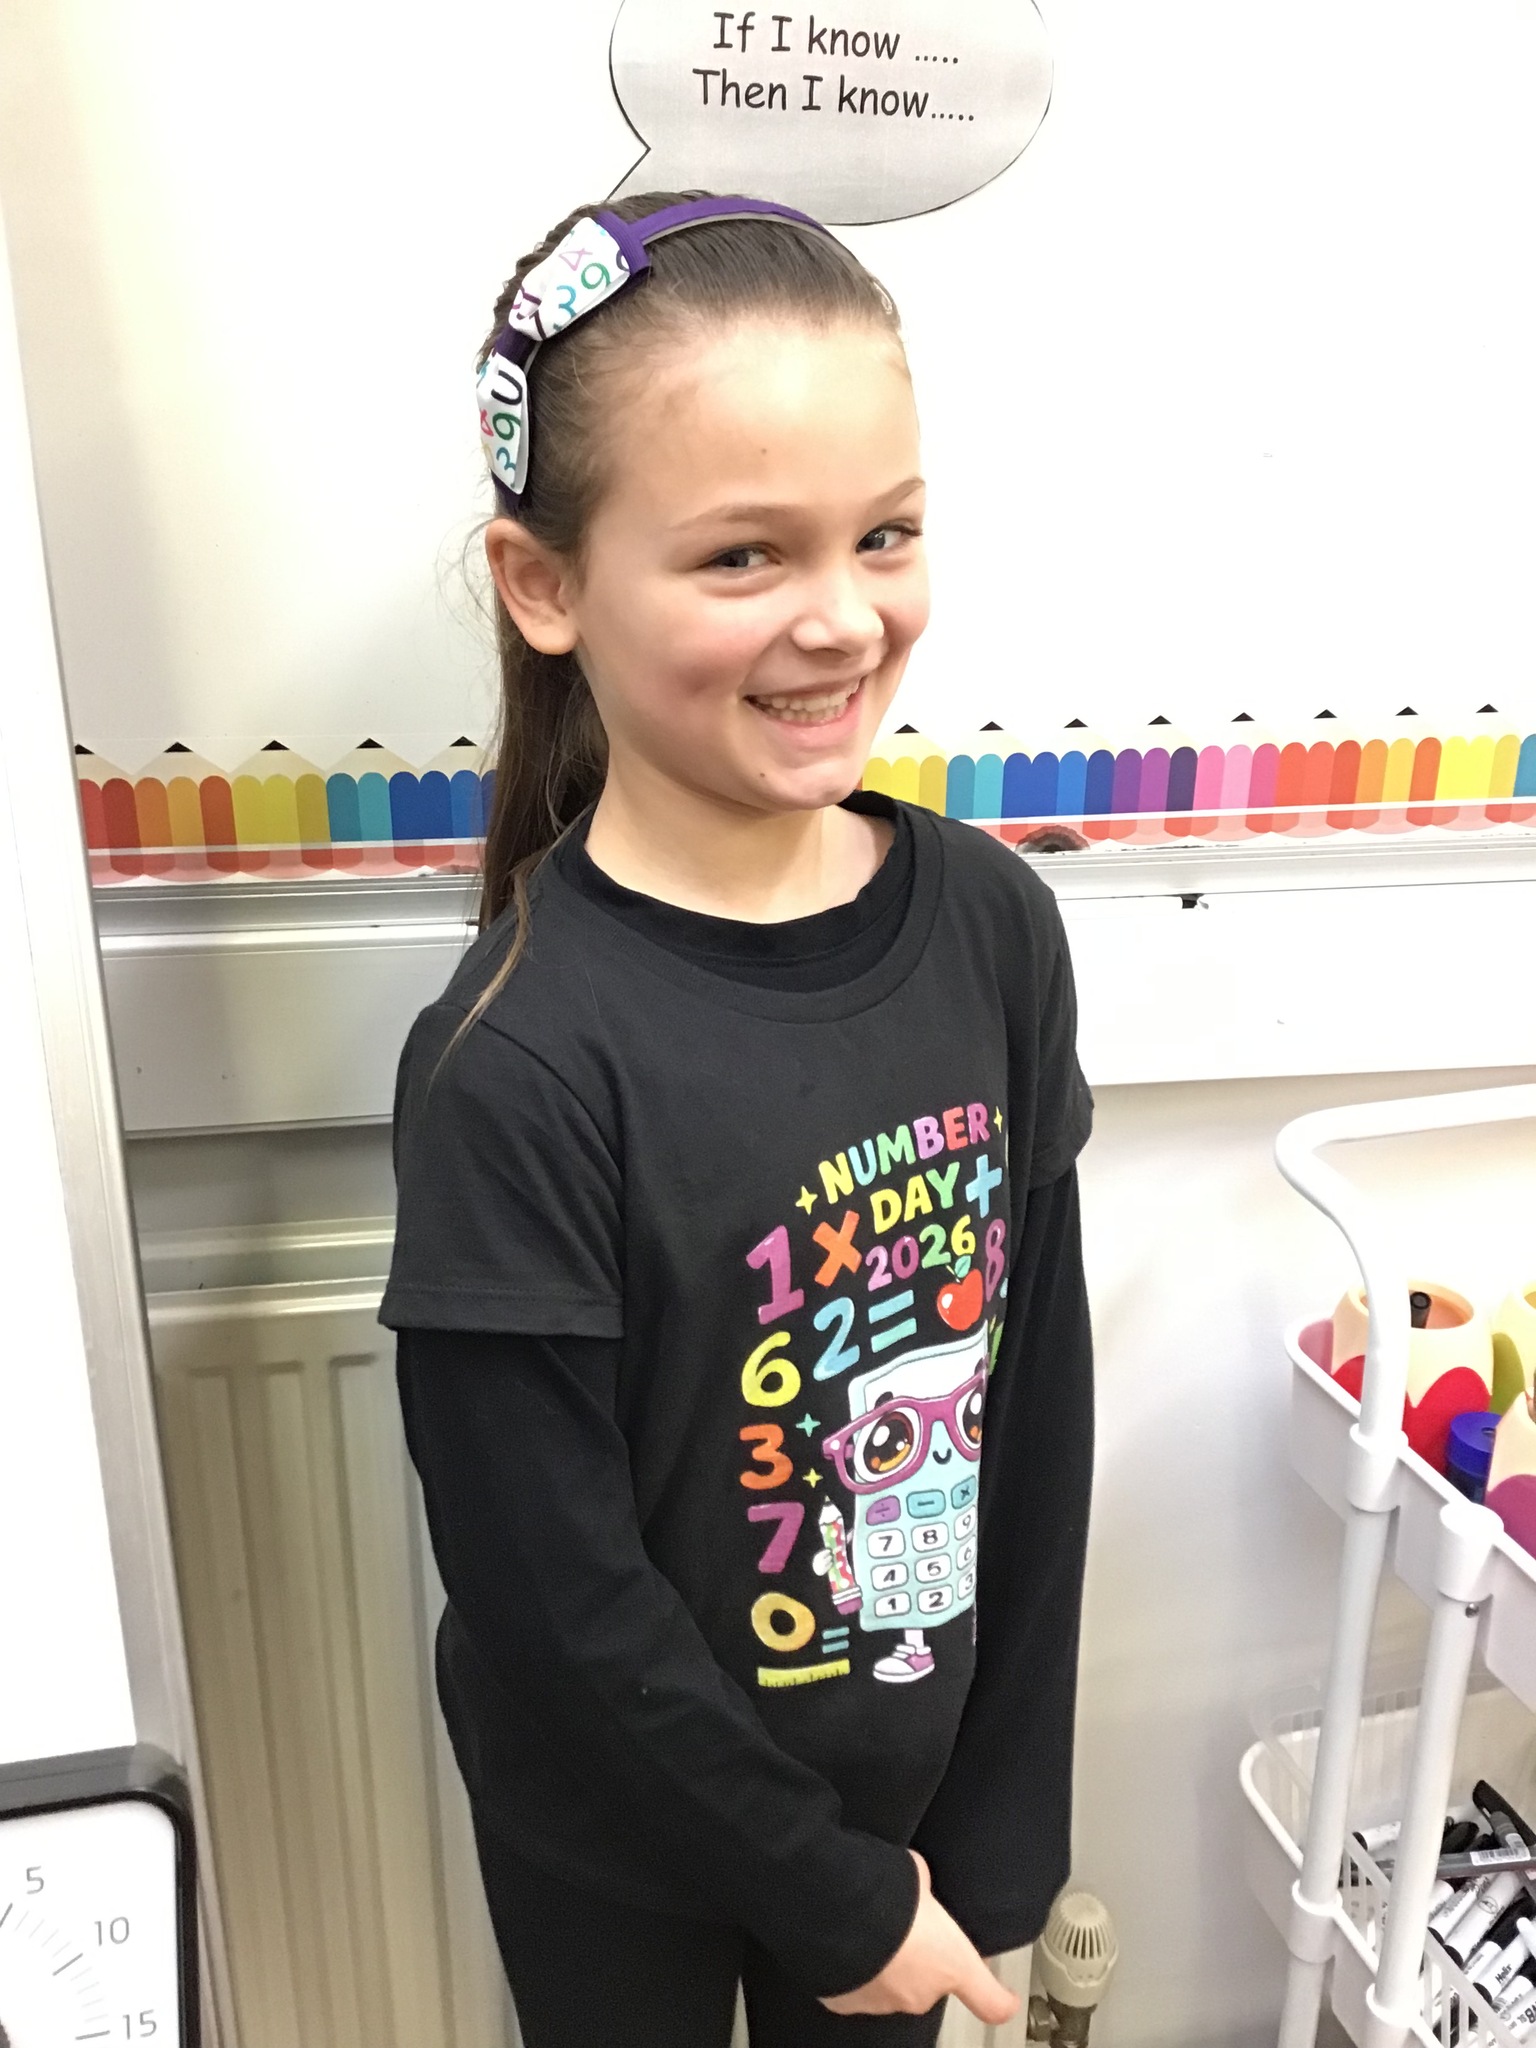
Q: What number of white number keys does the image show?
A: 9